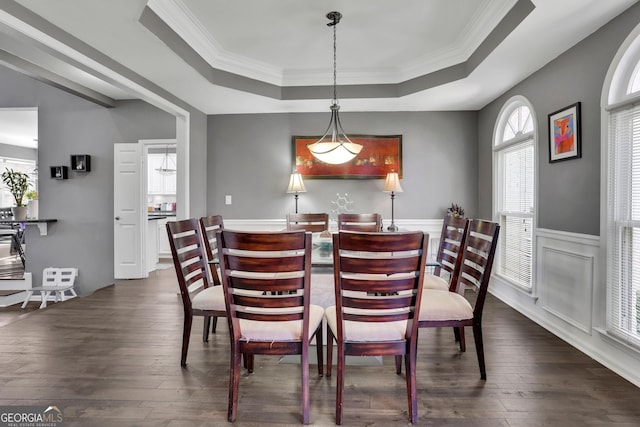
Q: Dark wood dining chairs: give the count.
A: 8